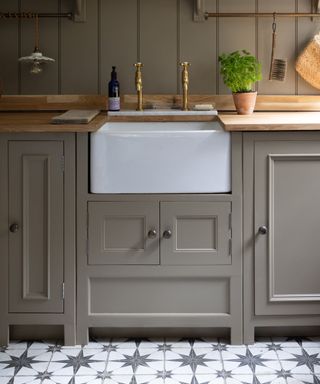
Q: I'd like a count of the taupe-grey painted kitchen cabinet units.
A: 3